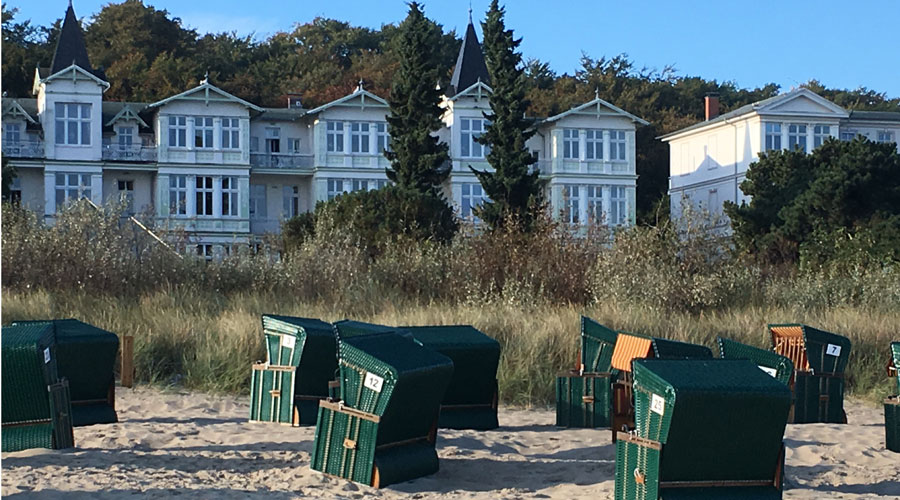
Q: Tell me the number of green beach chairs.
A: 12